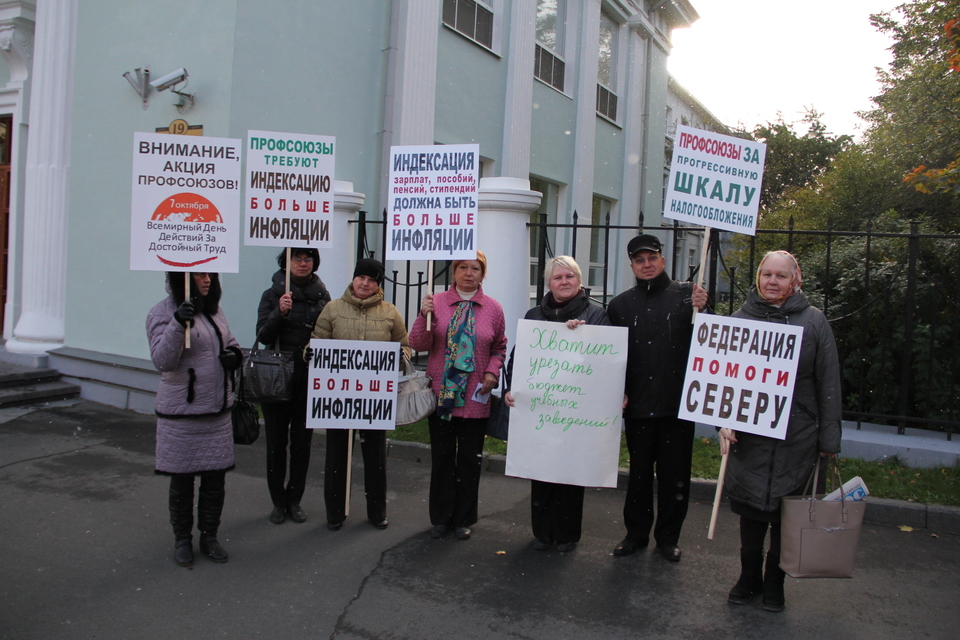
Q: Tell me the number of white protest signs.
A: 7